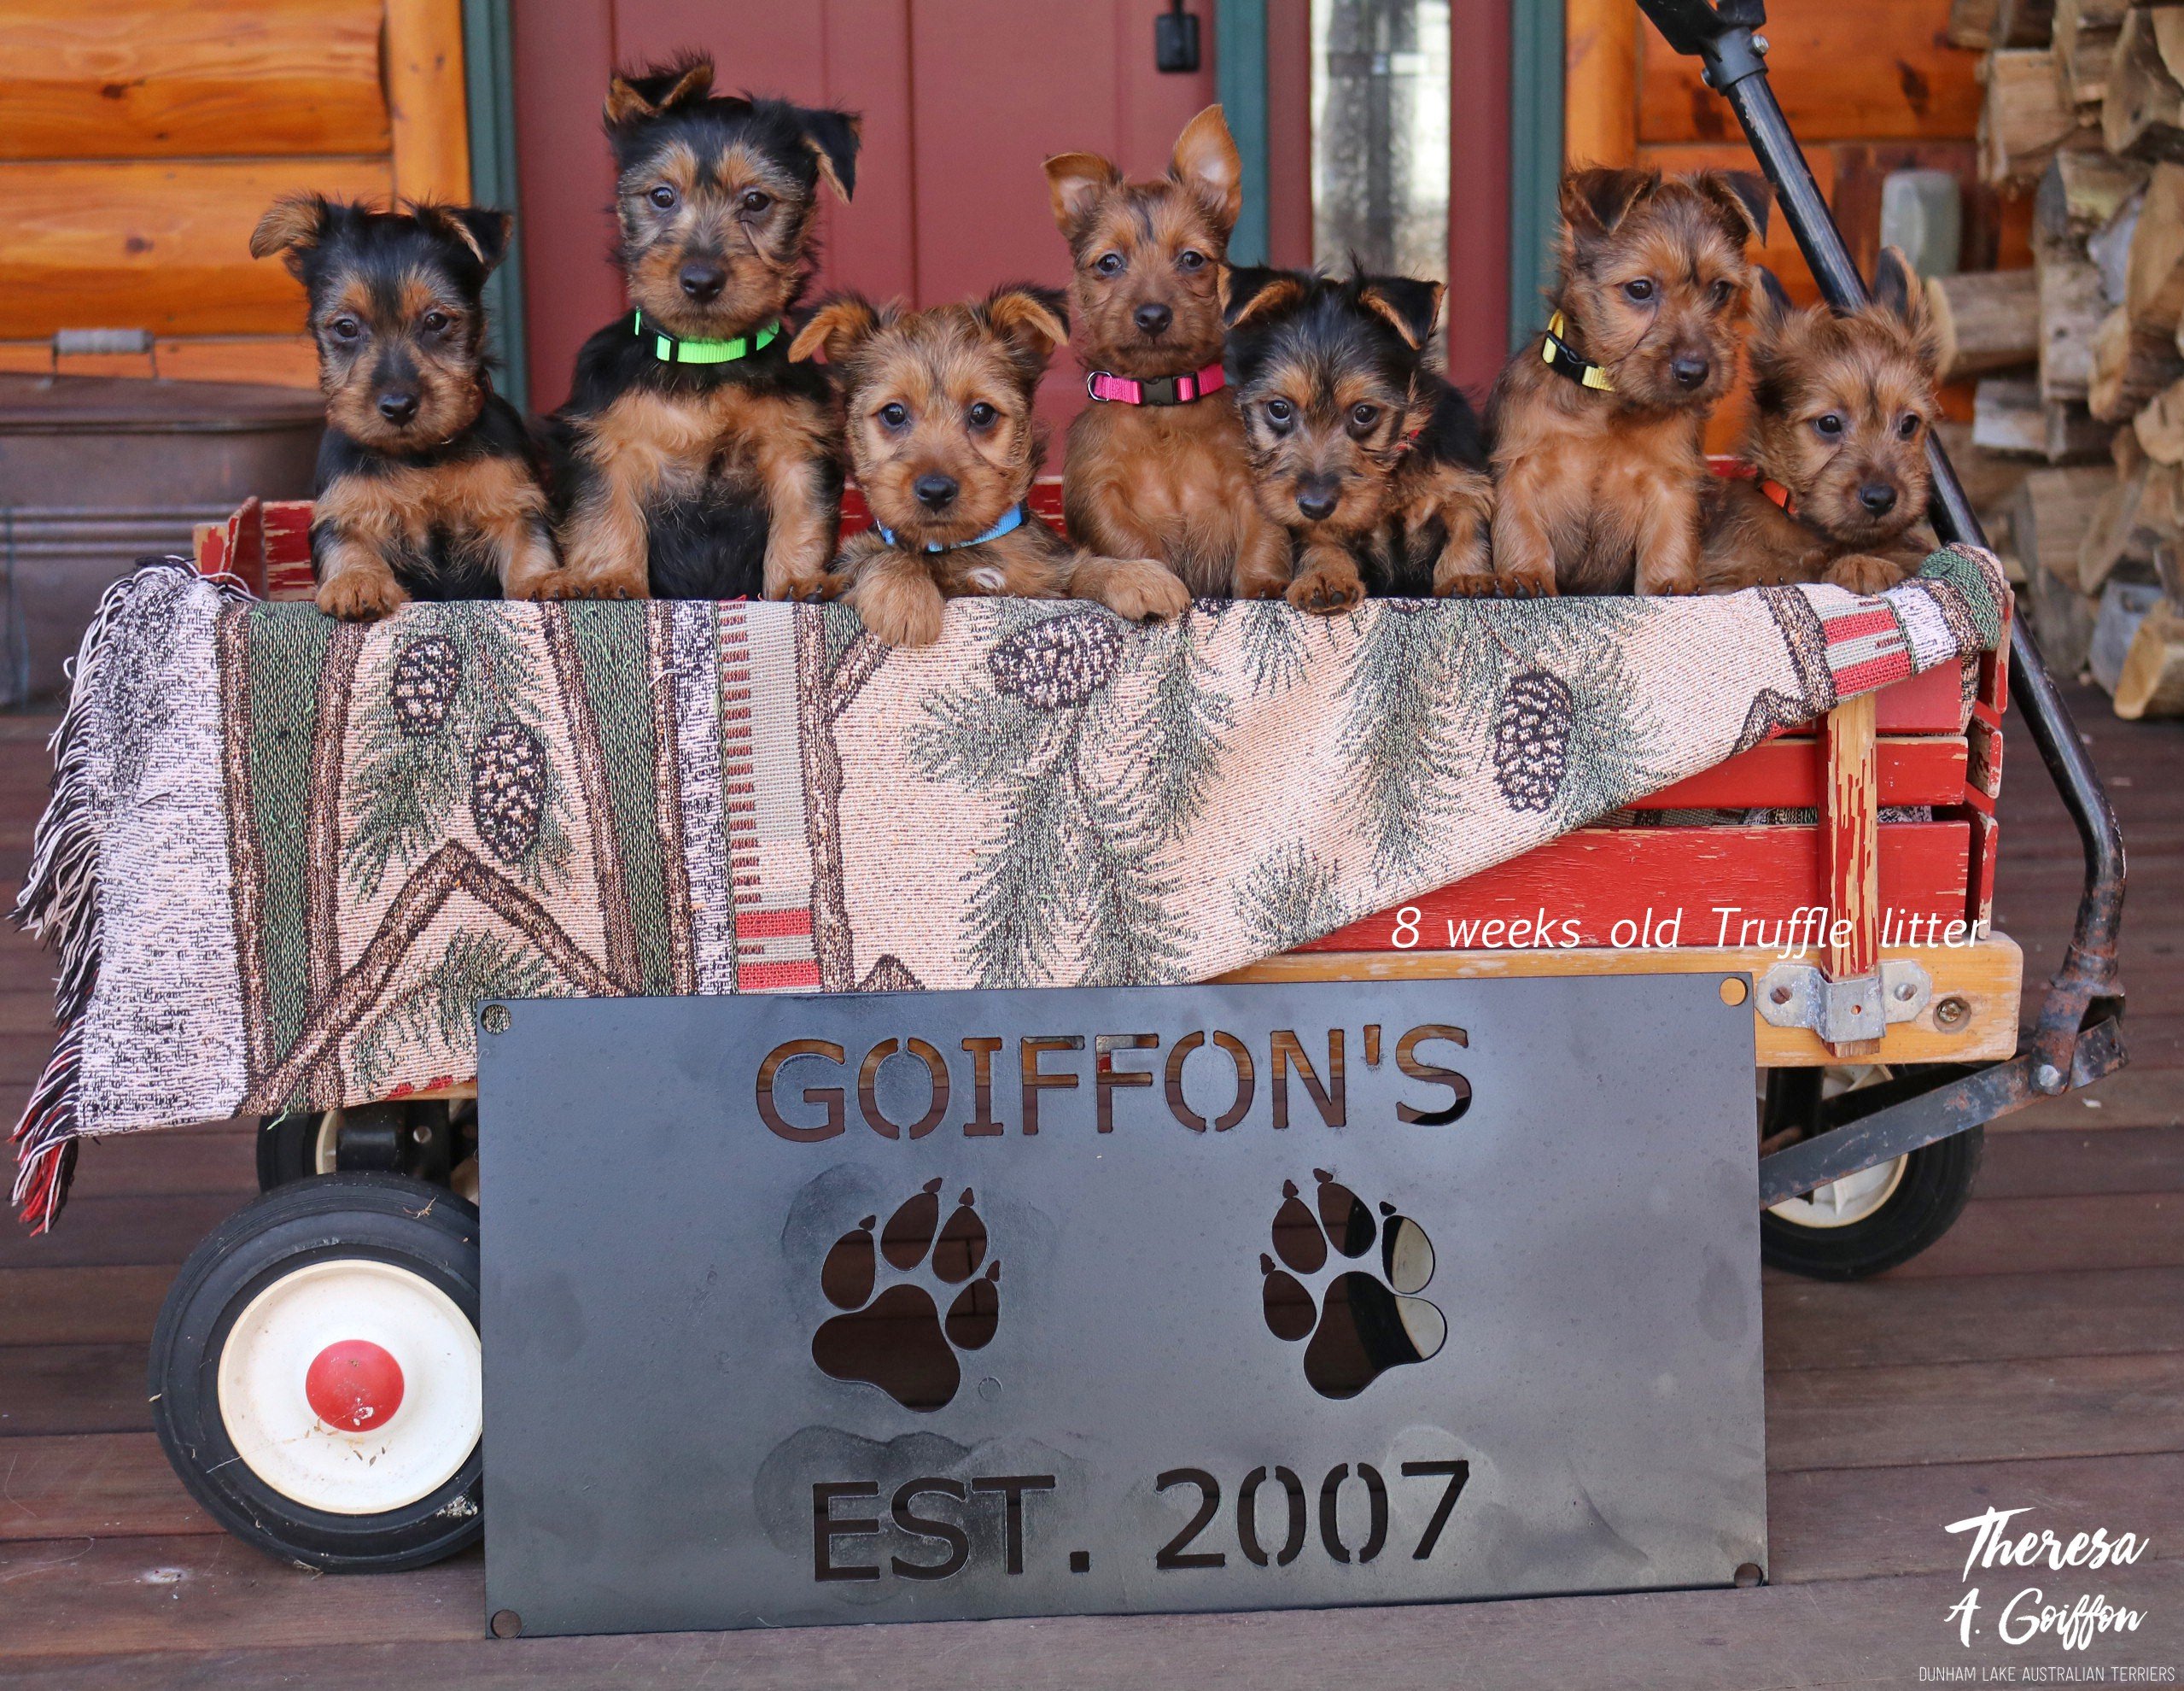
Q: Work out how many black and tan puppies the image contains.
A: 3